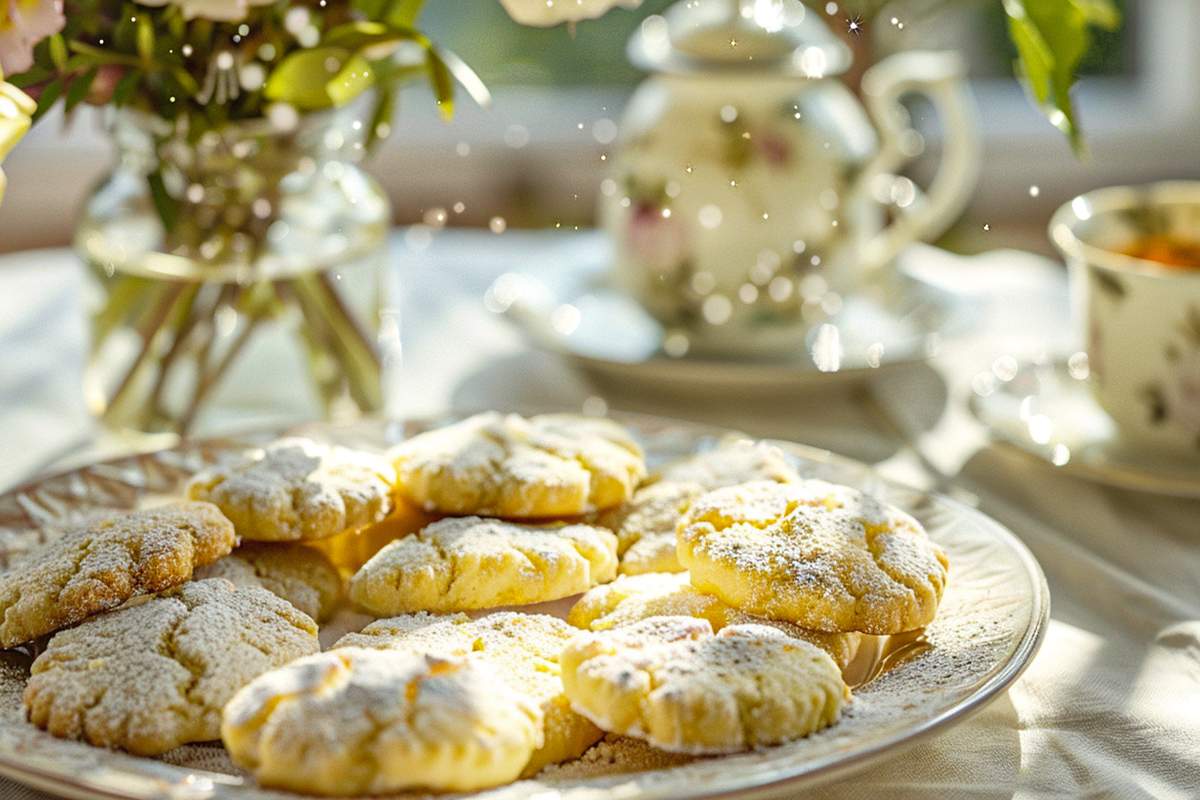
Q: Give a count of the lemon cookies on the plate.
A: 13